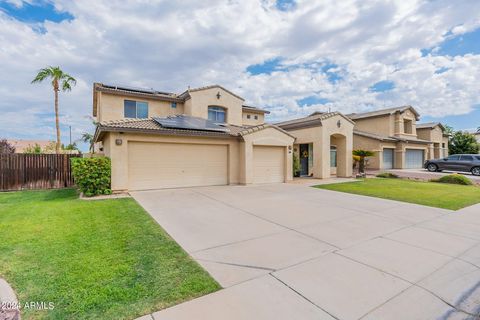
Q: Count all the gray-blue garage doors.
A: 2